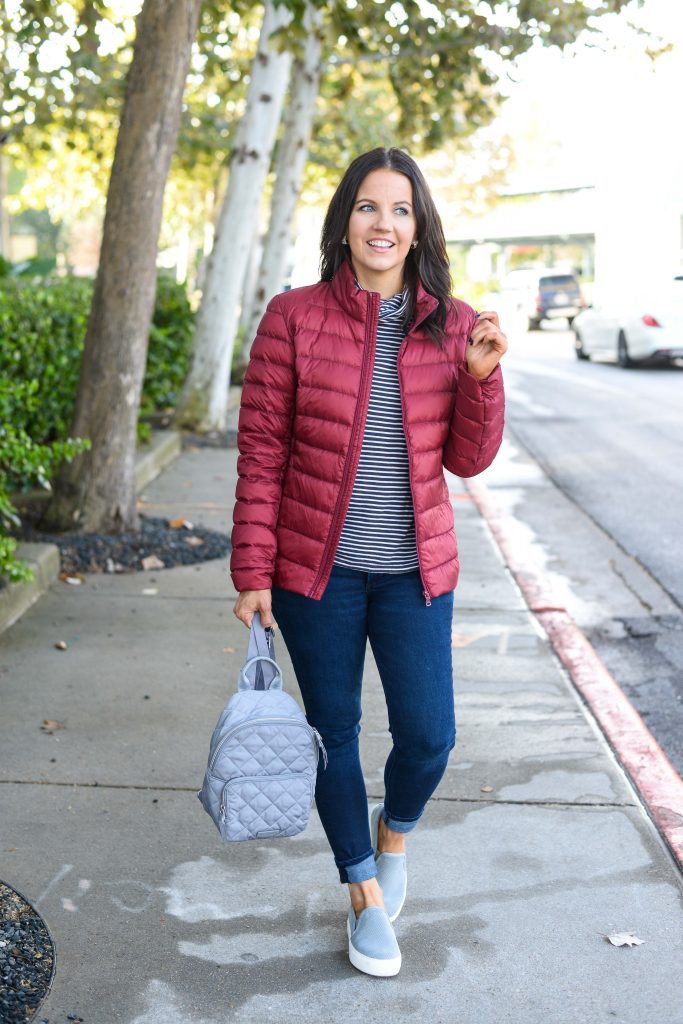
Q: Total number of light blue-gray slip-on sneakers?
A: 2